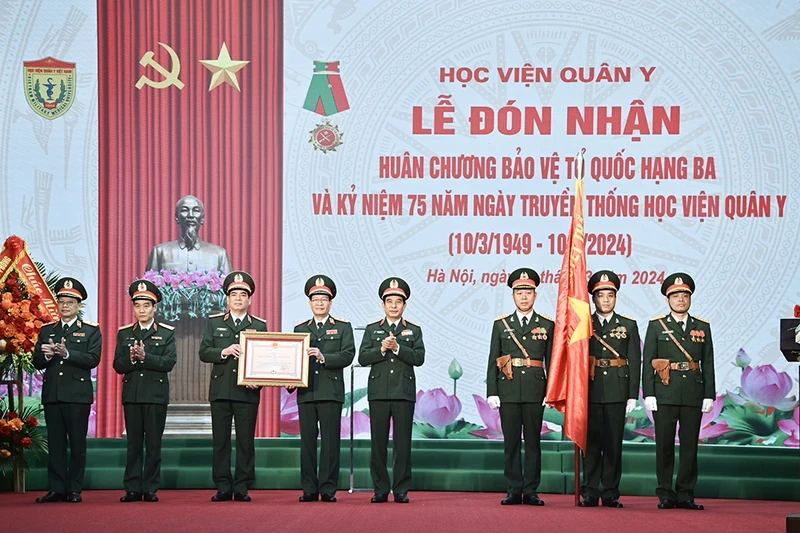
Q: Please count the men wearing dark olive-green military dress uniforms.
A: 8